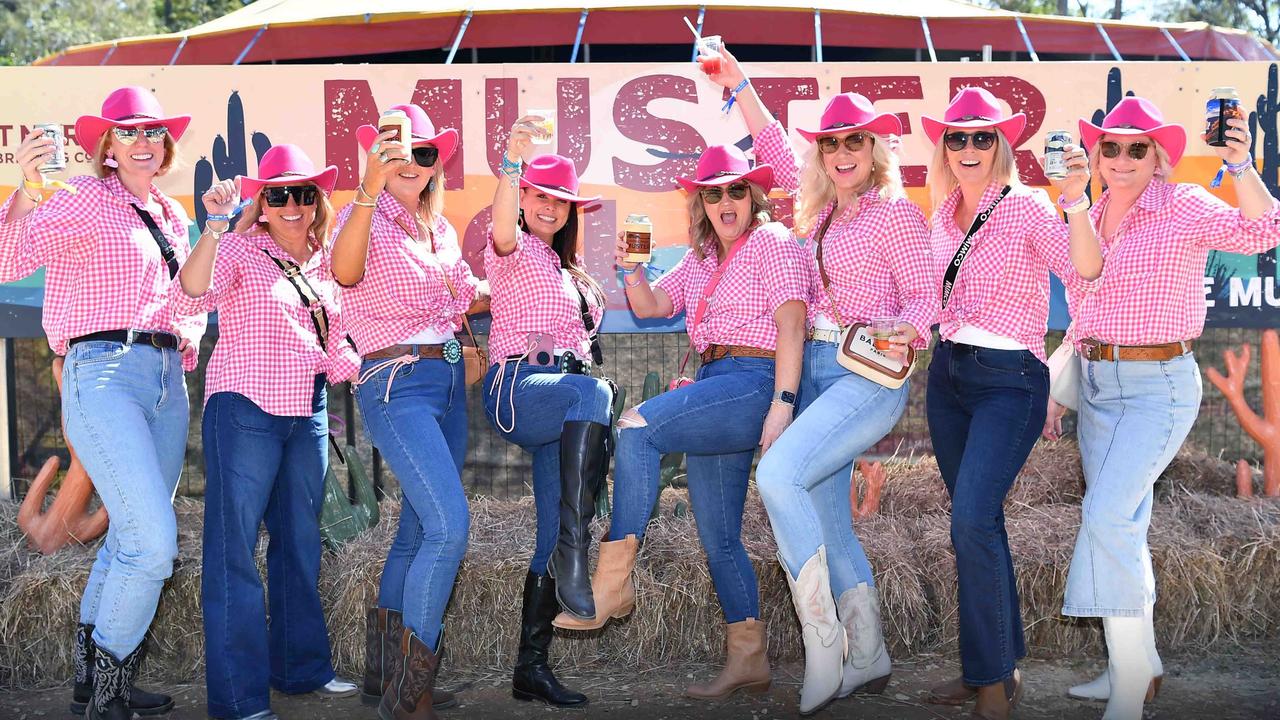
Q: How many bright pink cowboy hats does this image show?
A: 8